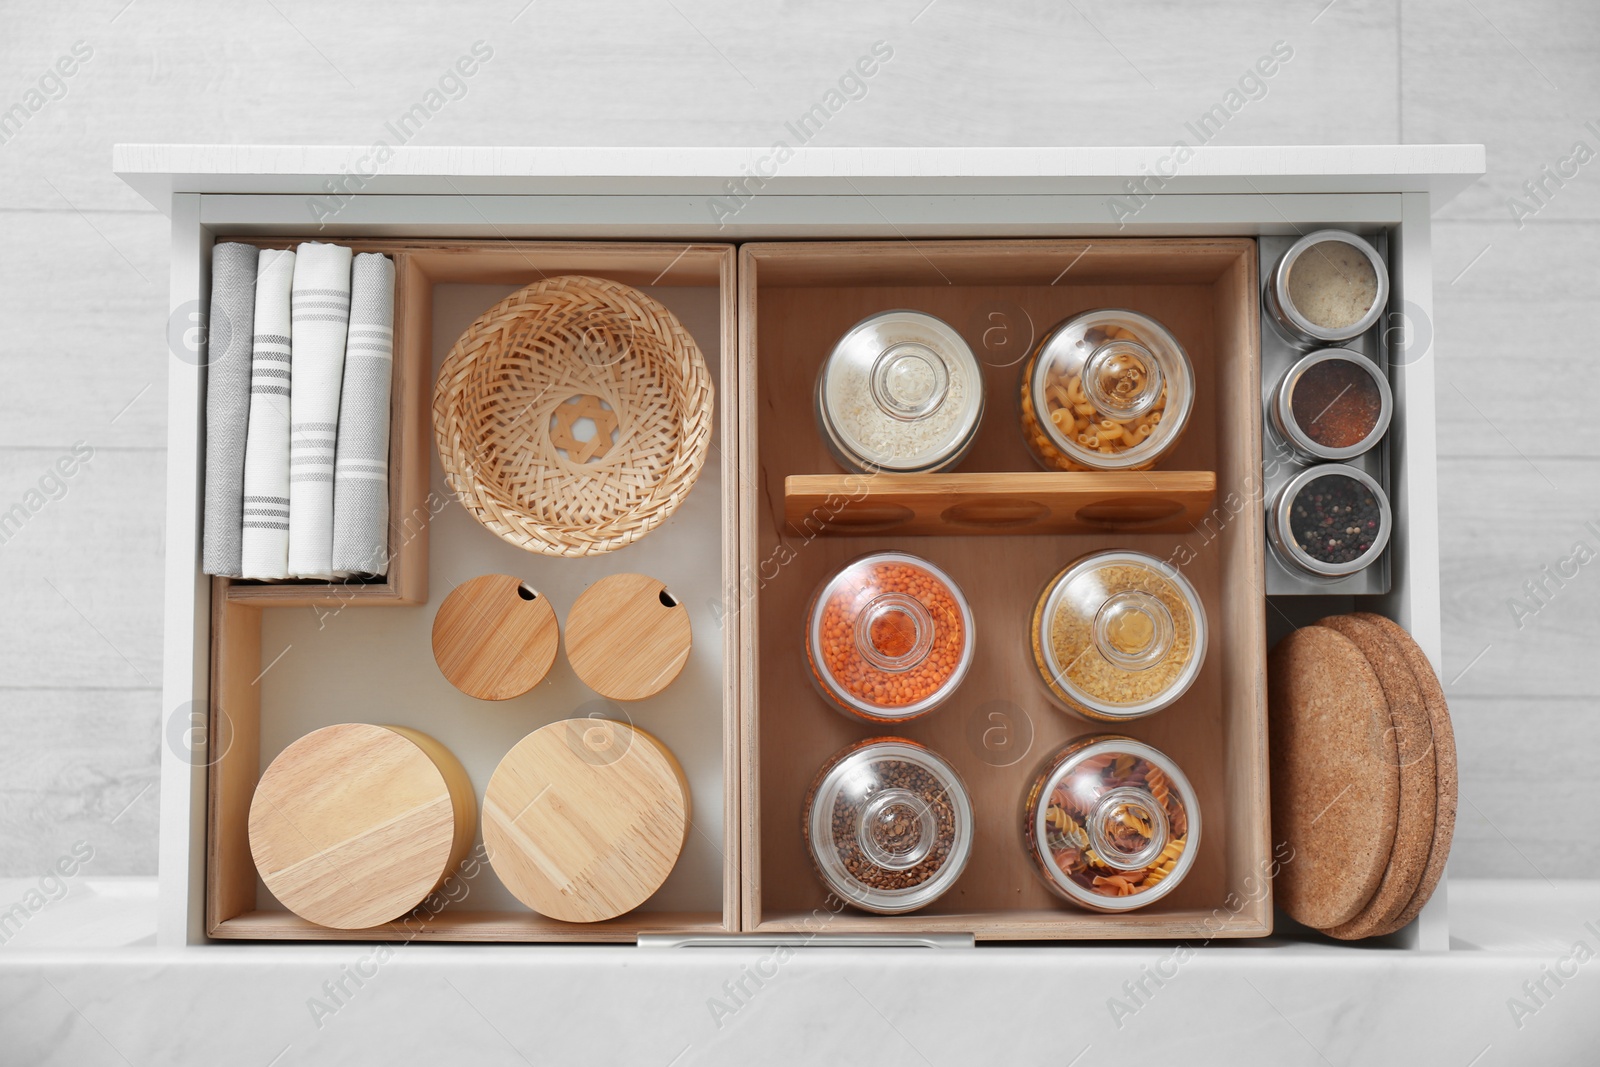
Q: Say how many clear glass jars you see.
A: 6